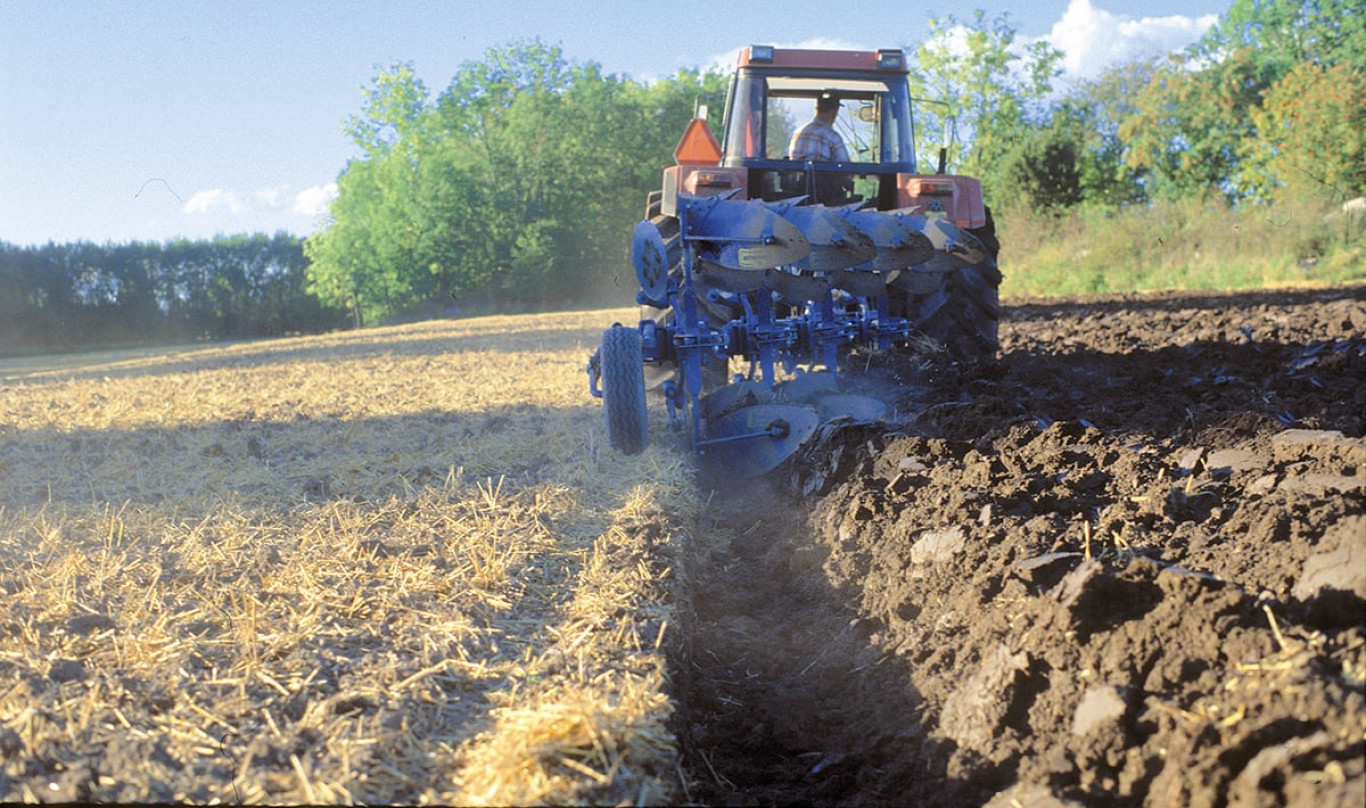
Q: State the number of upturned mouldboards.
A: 4